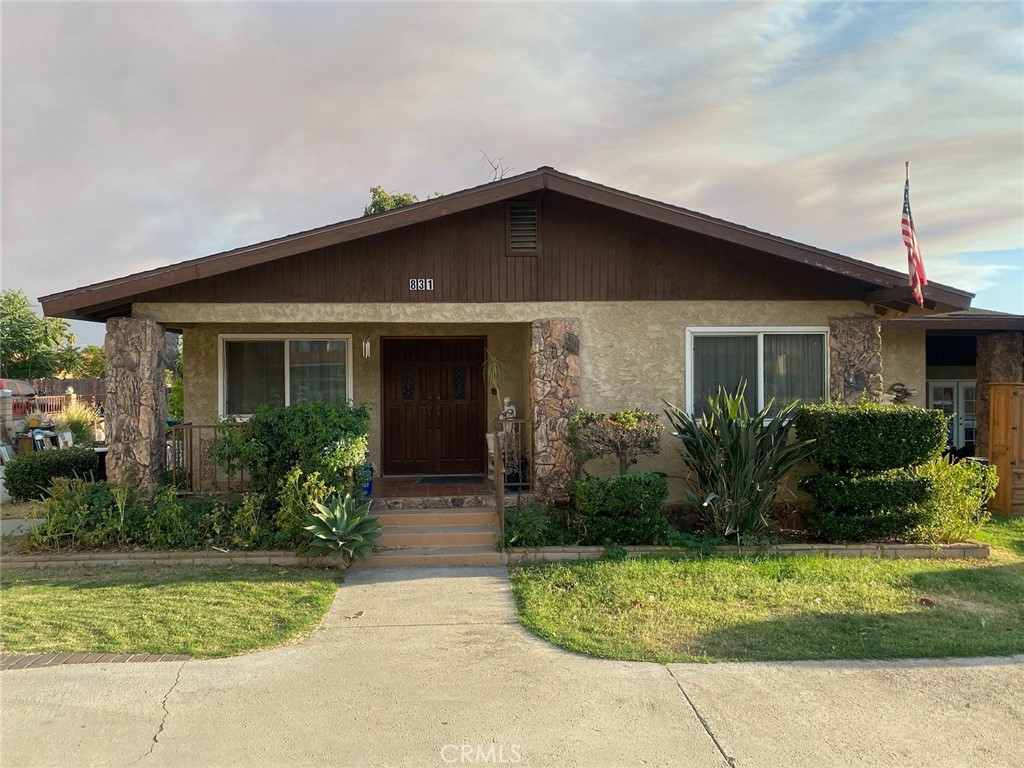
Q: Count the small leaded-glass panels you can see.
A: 2